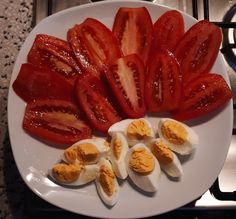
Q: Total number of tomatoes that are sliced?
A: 11